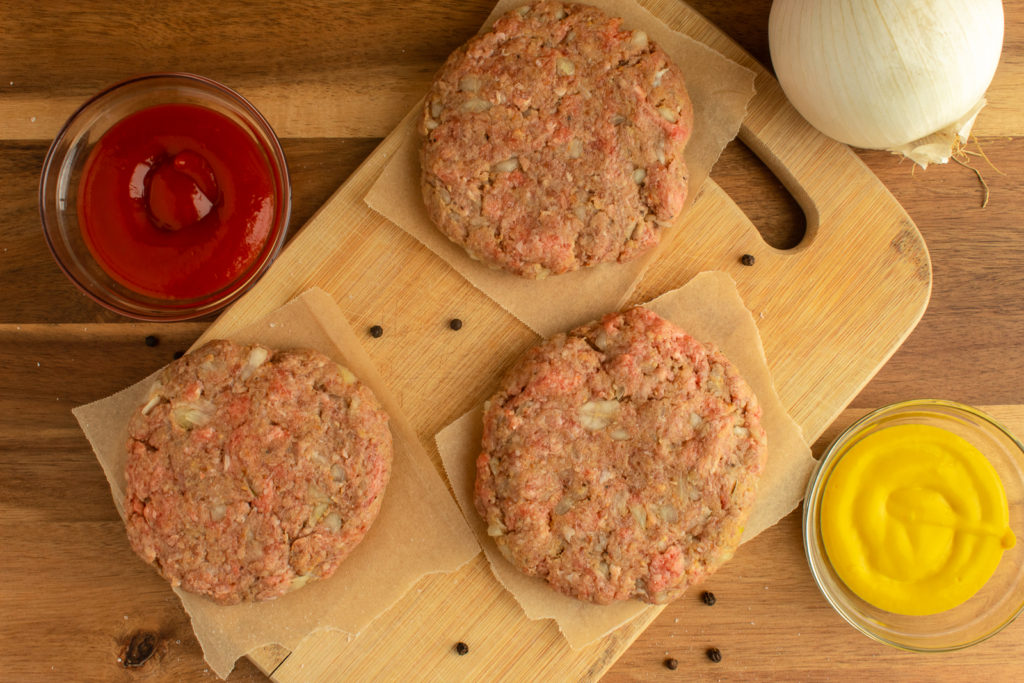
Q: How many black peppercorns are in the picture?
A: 9